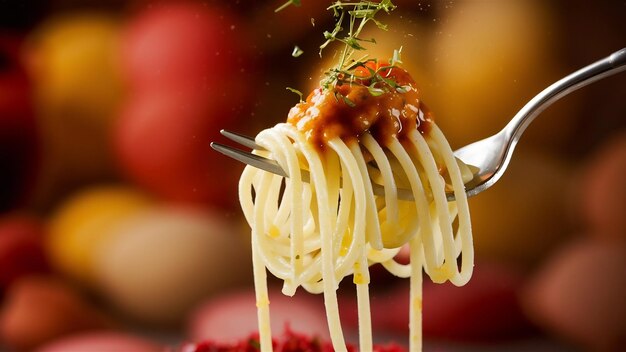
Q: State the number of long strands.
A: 4